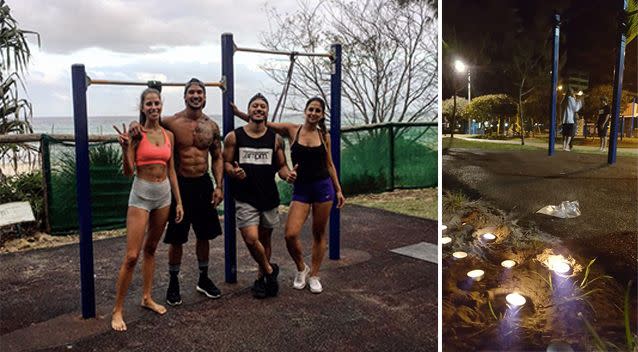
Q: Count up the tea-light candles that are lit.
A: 8